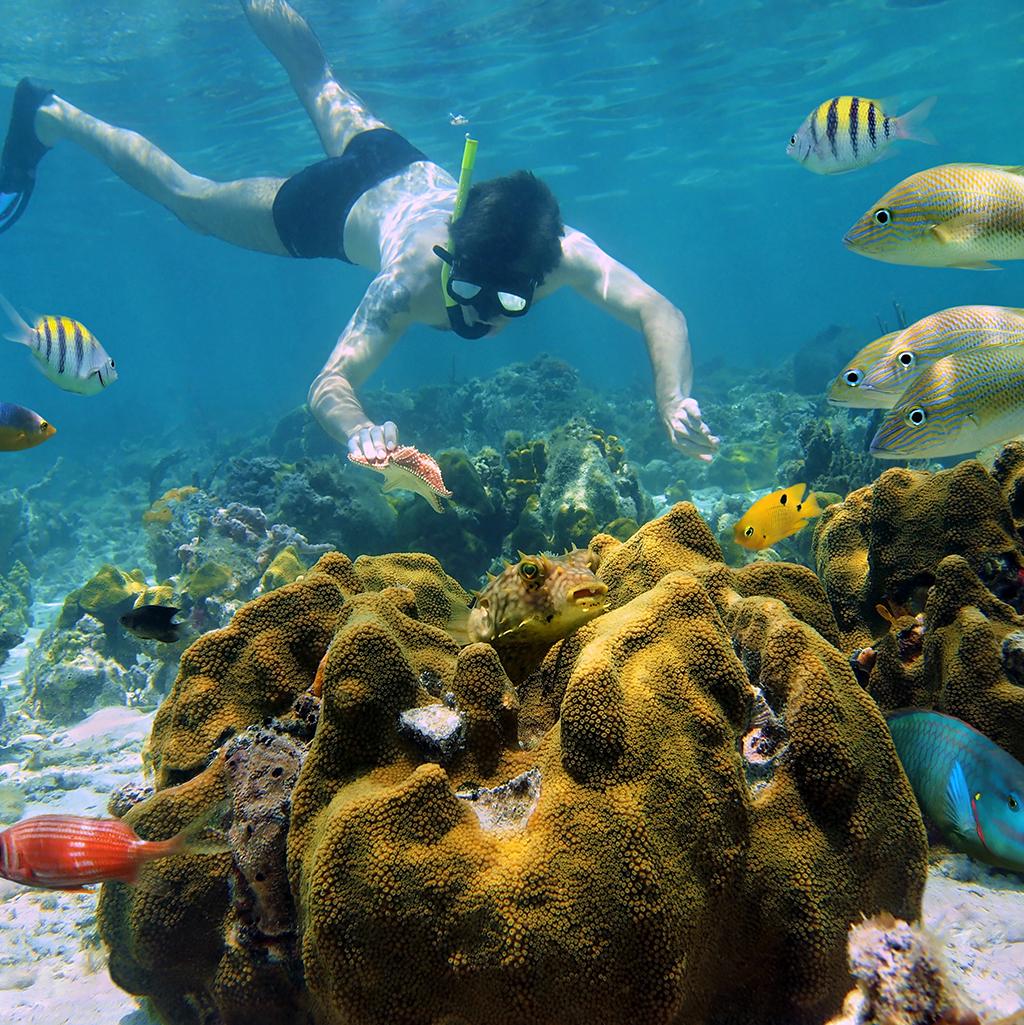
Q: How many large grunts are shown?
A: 4